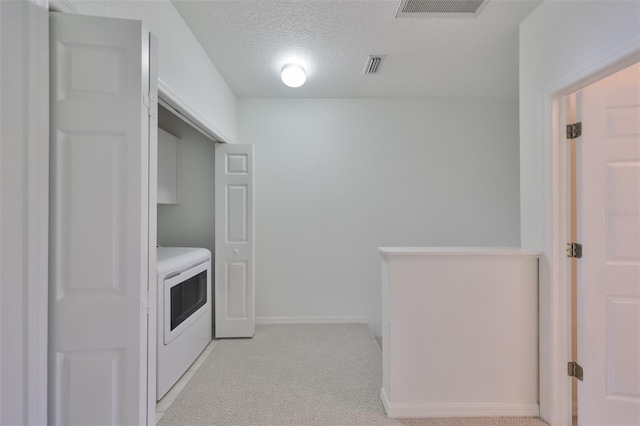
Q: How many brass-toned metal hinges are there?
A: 3